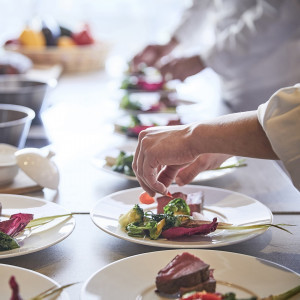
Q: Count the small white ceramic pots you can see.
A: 1